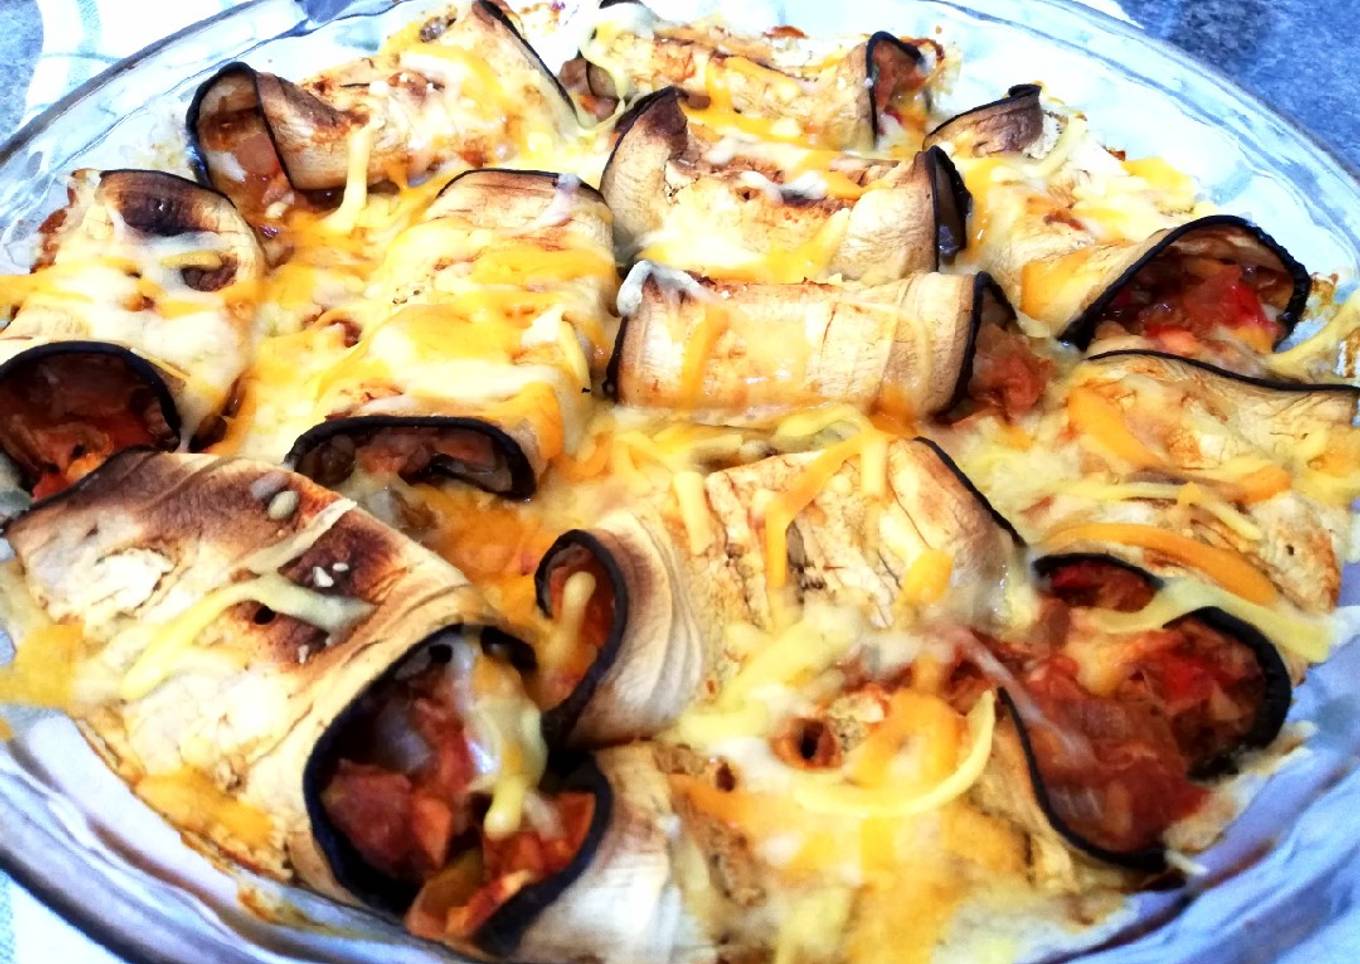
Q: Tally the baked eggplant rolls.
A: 11